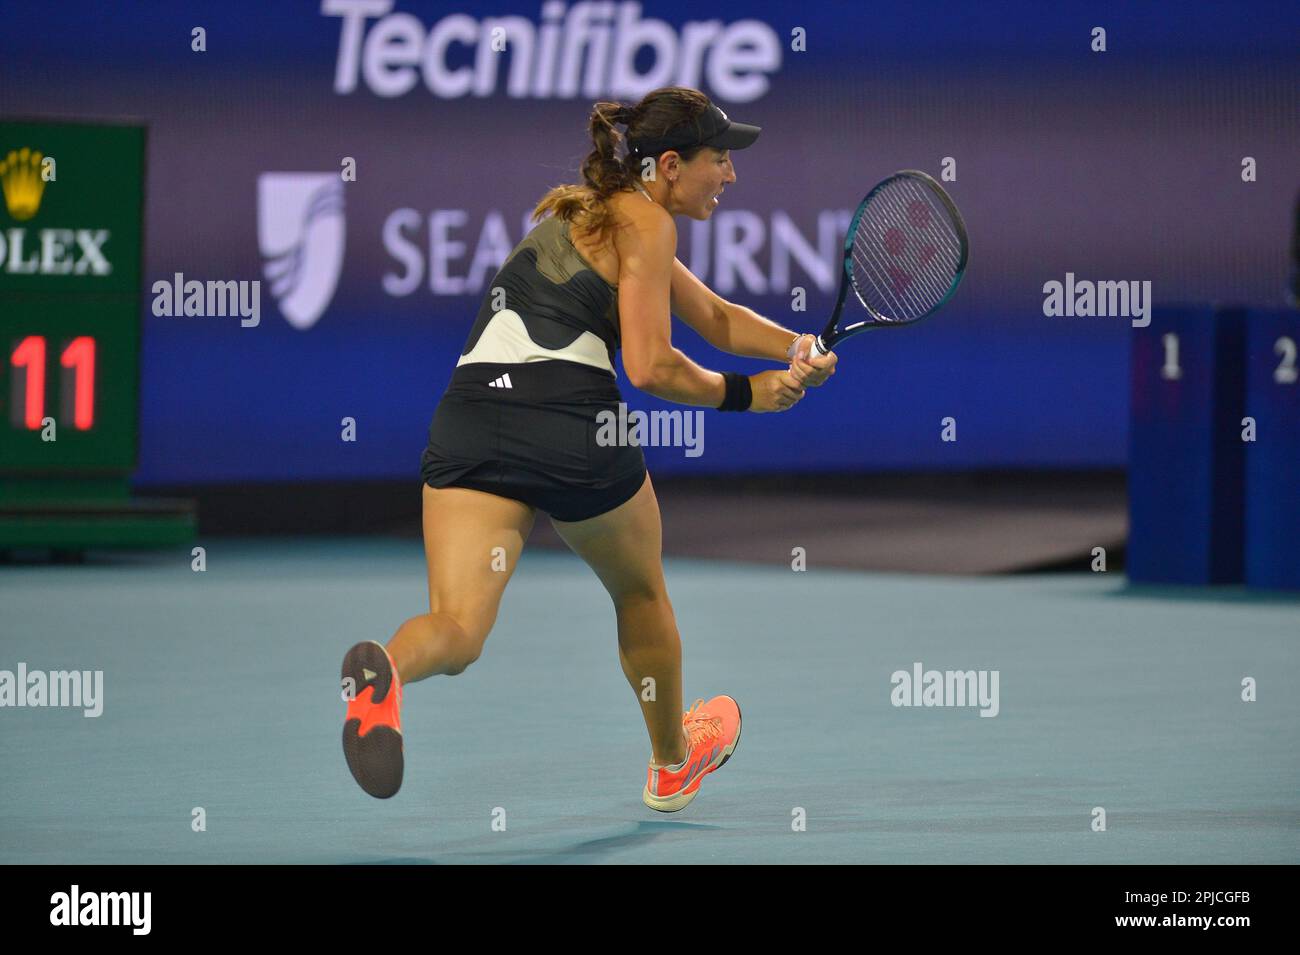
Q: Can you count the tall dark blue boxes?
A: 2